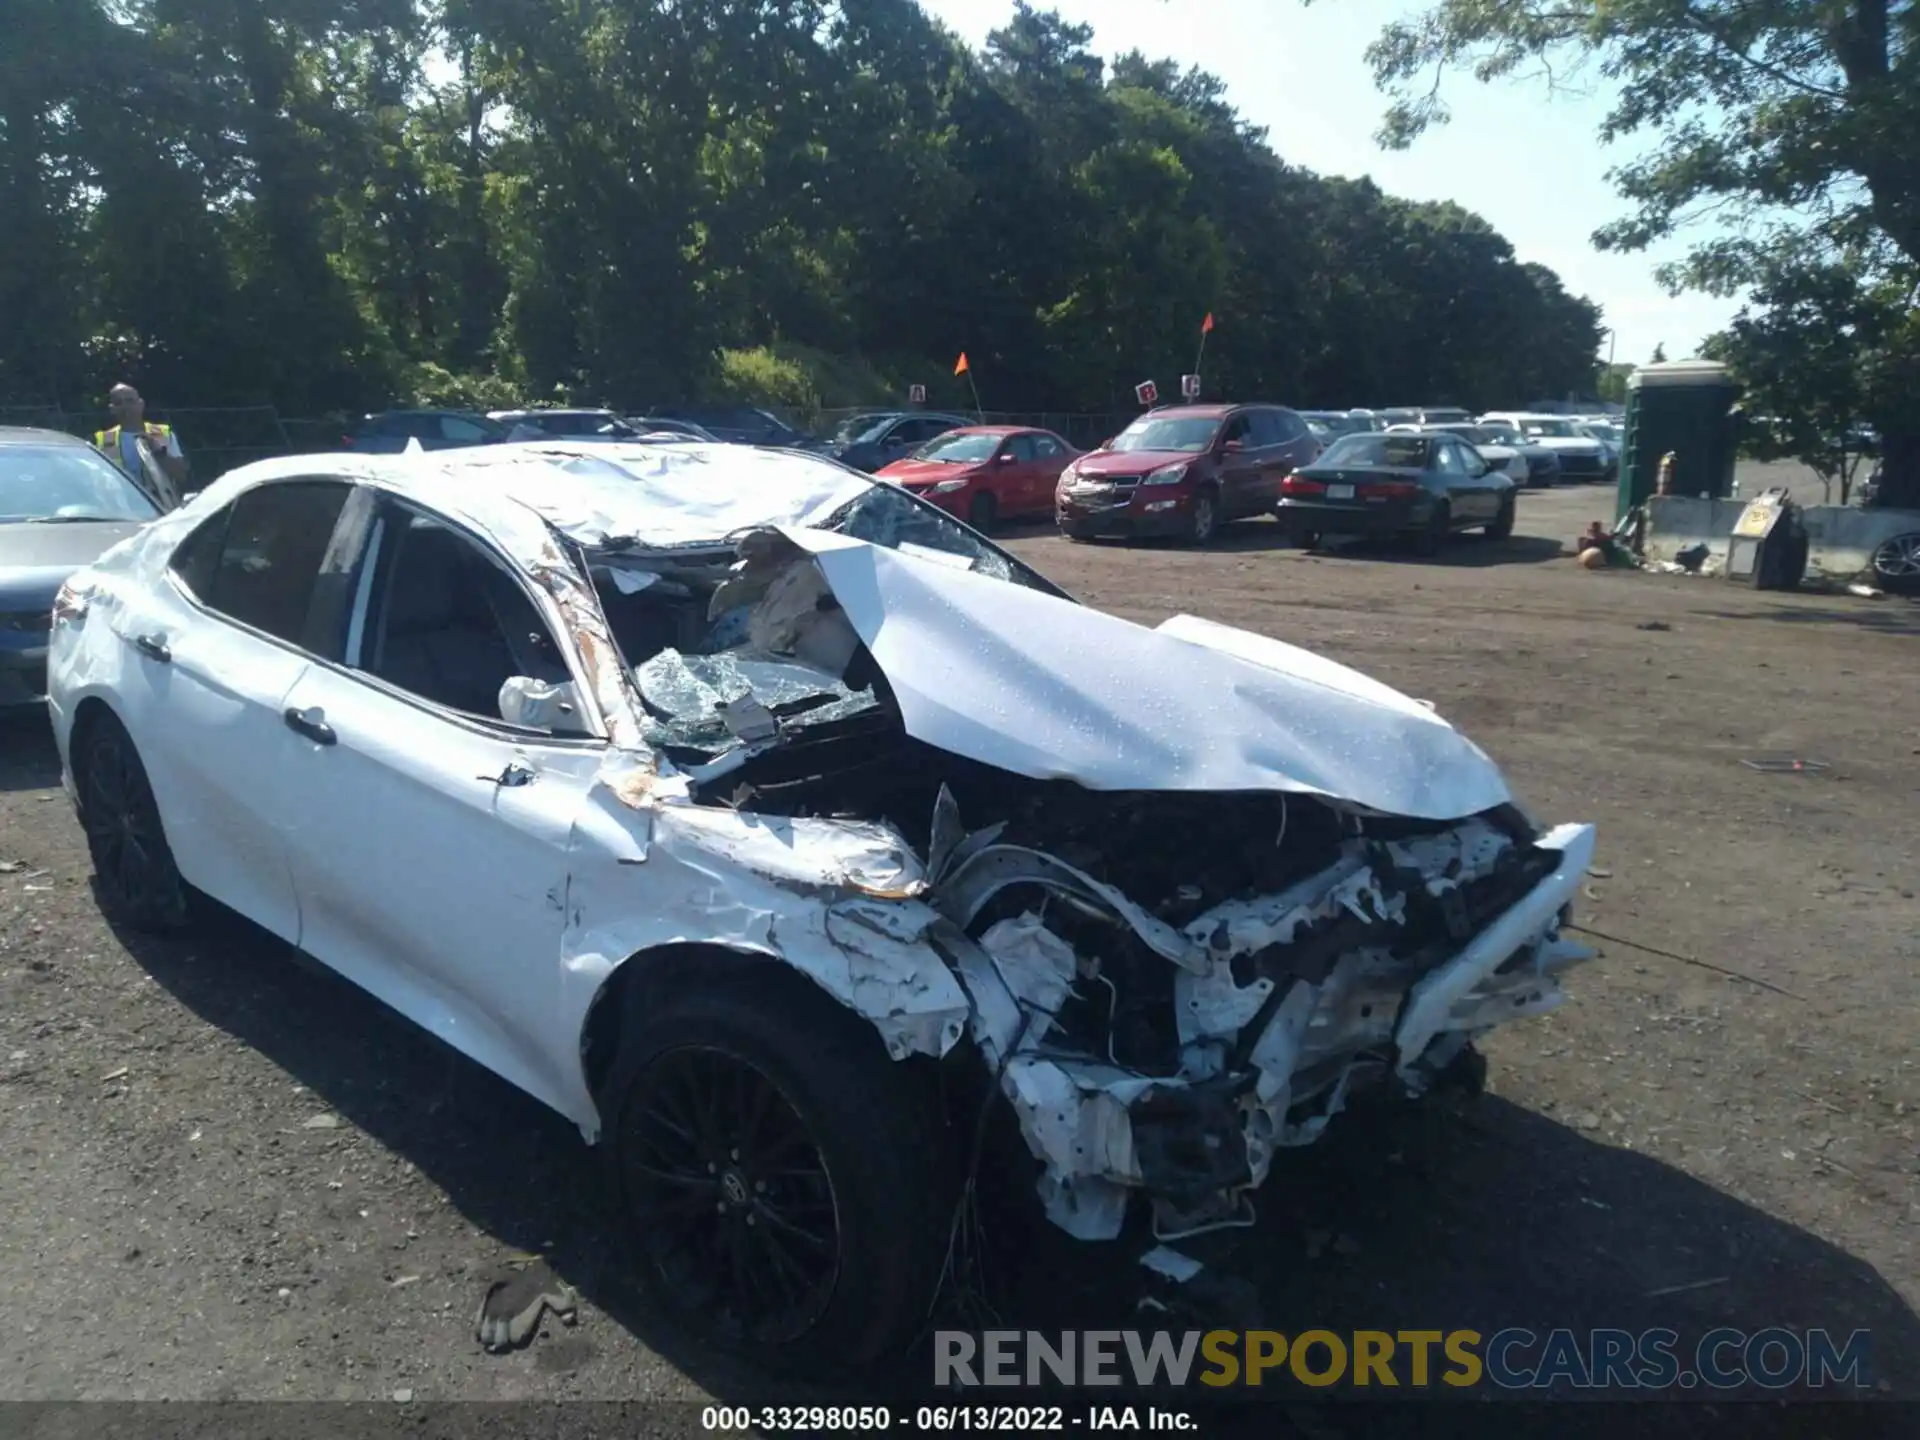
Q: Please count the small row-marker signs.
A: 3